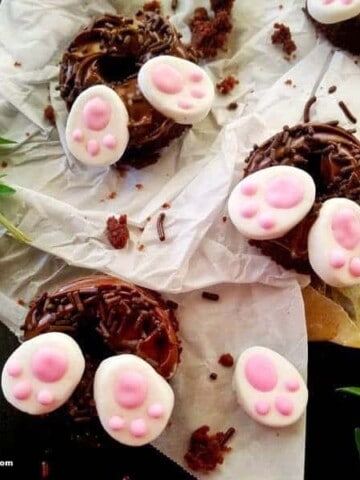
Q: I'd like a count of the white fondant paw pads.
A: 8